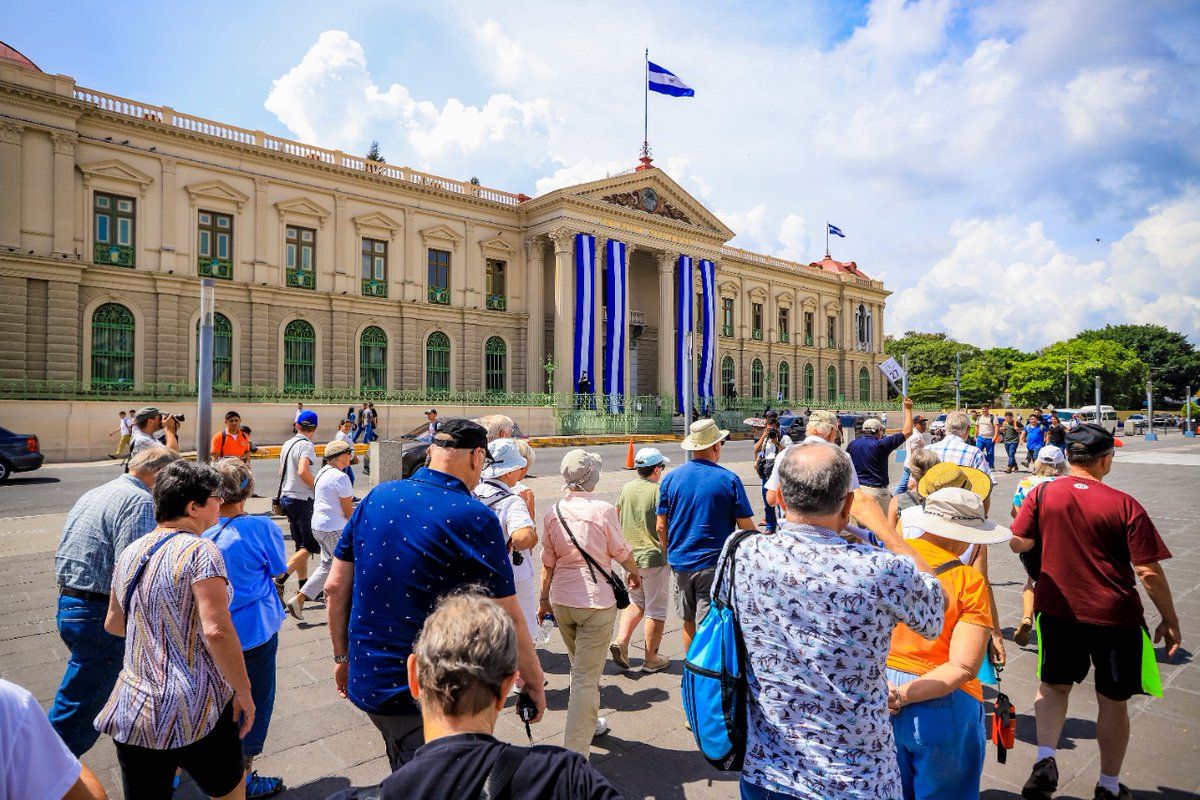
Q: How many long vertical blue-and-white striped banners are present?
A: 4